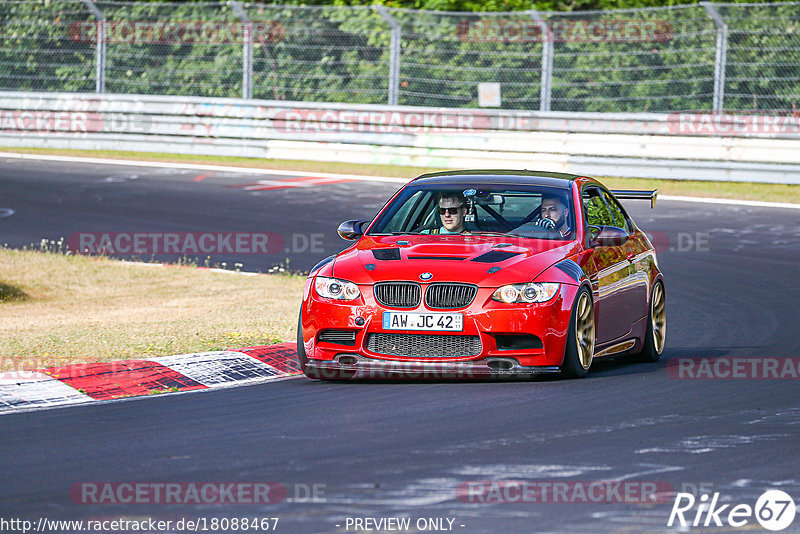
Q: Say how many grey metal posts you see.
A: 5